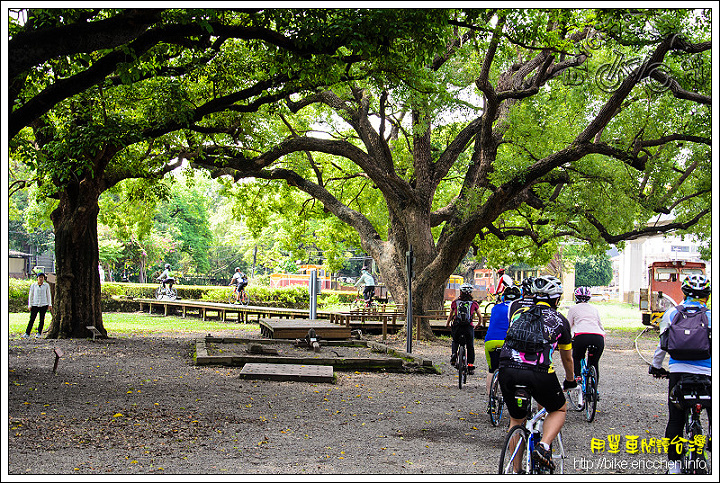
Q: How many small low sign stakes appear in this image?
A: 2